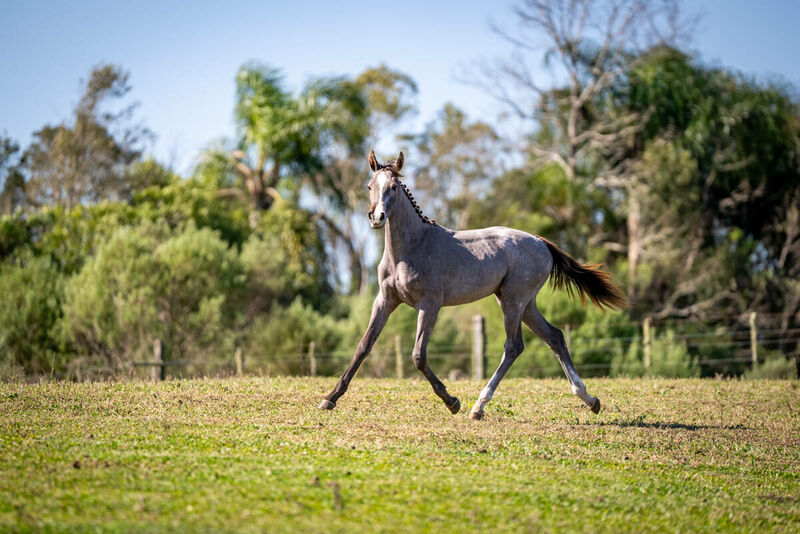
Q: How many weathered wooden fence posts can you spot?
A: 8